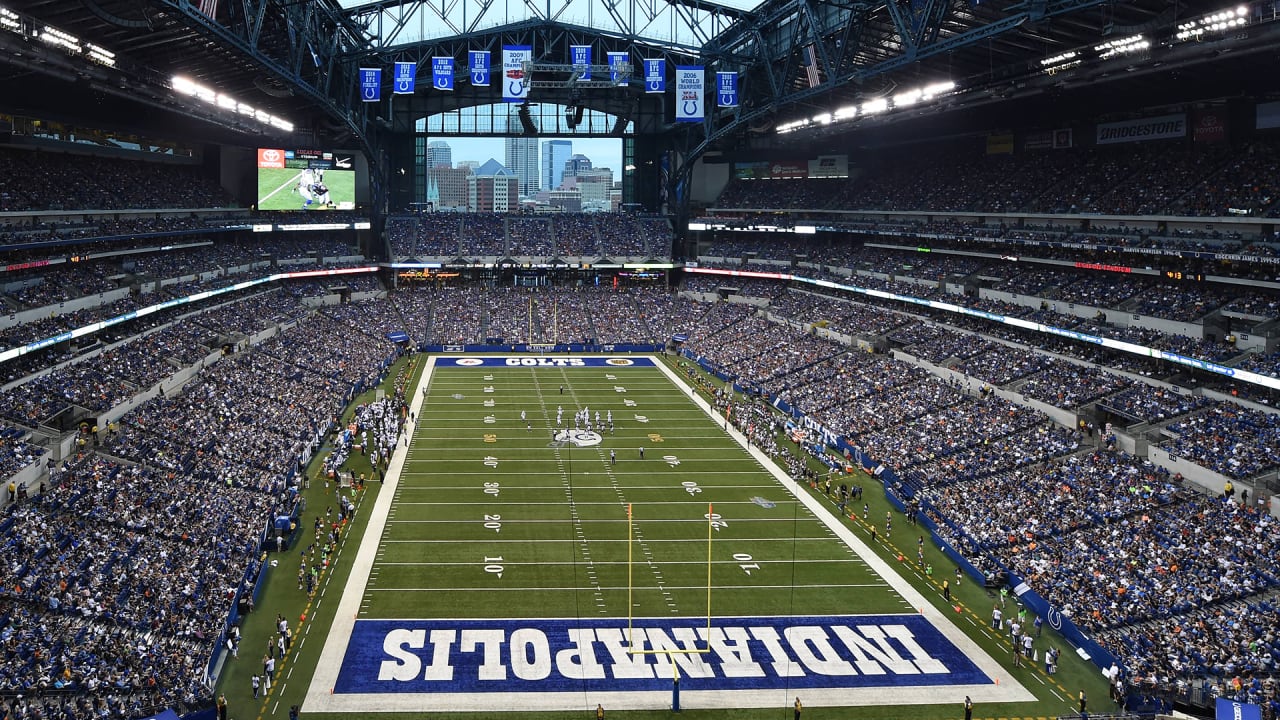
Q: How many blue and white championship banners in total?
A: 10